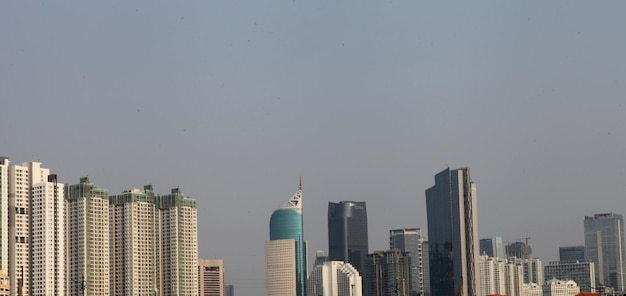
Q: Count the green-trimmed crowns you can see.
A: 3